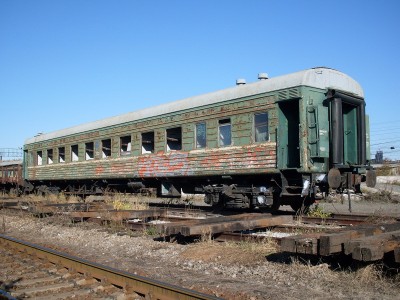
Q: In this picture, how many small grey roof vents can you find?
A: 2